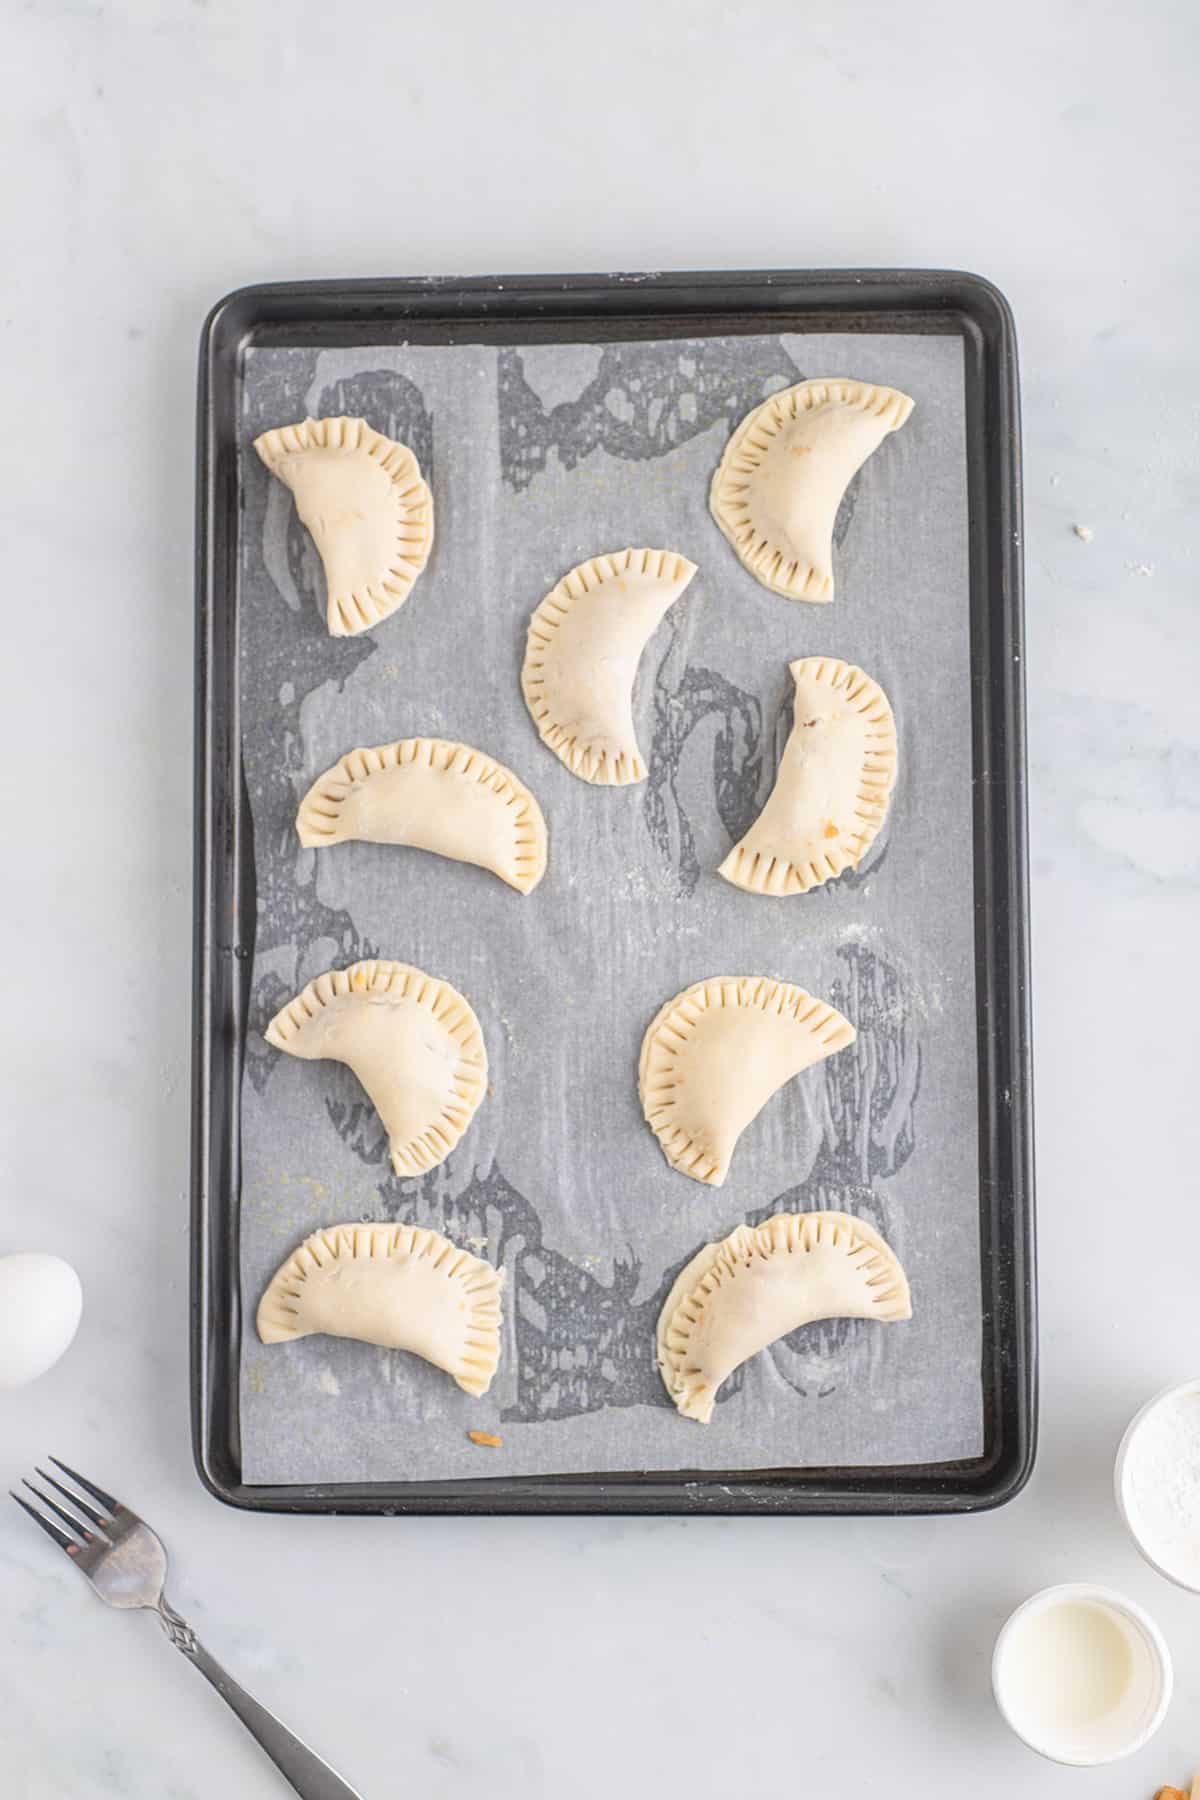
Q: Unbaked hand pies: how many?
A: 9